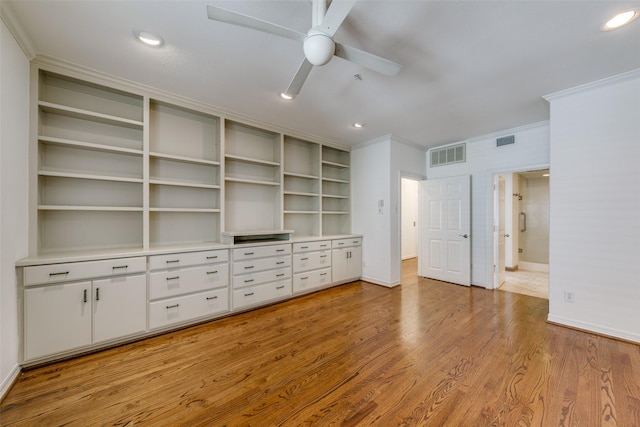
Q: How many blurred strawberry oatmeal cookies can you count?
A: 0